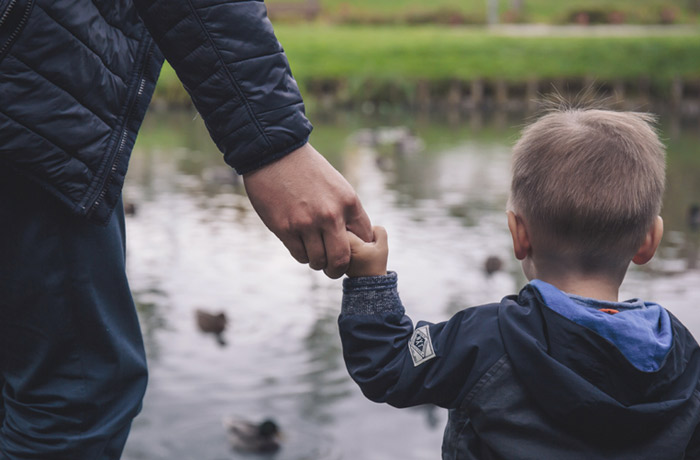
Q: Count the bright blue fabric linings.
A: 1